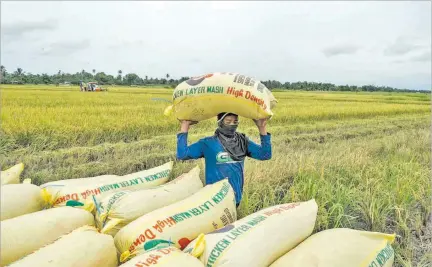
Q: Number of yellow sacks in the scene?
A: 11